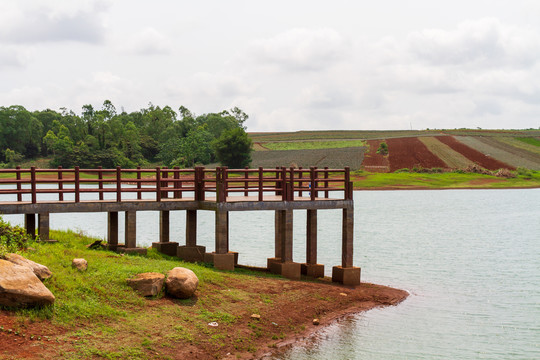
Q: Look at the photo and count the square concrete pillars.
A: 11